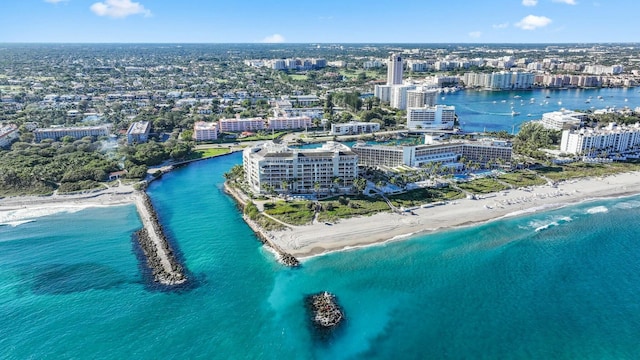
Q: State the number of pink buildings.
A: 3